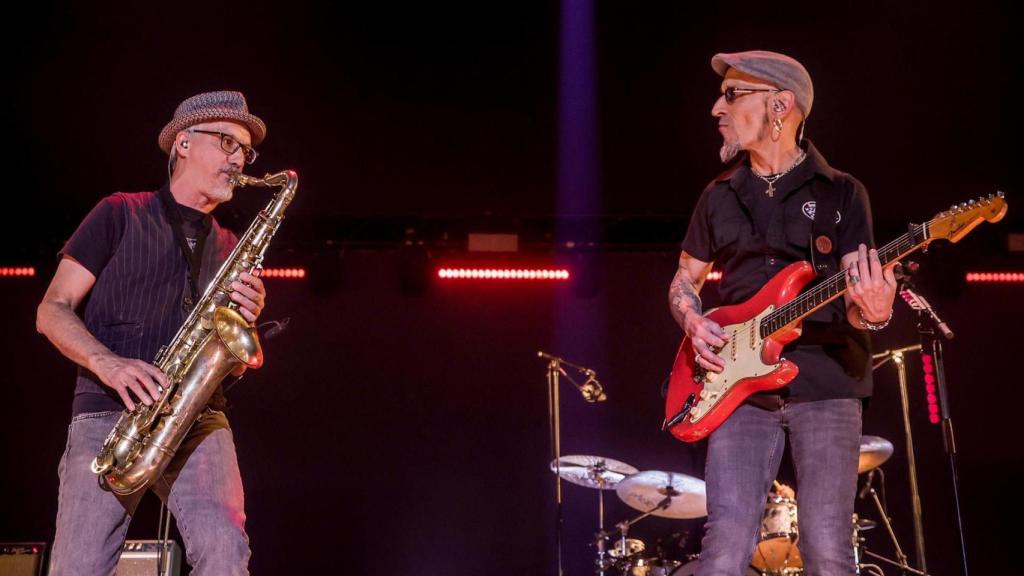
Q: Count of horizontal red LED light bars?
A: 5